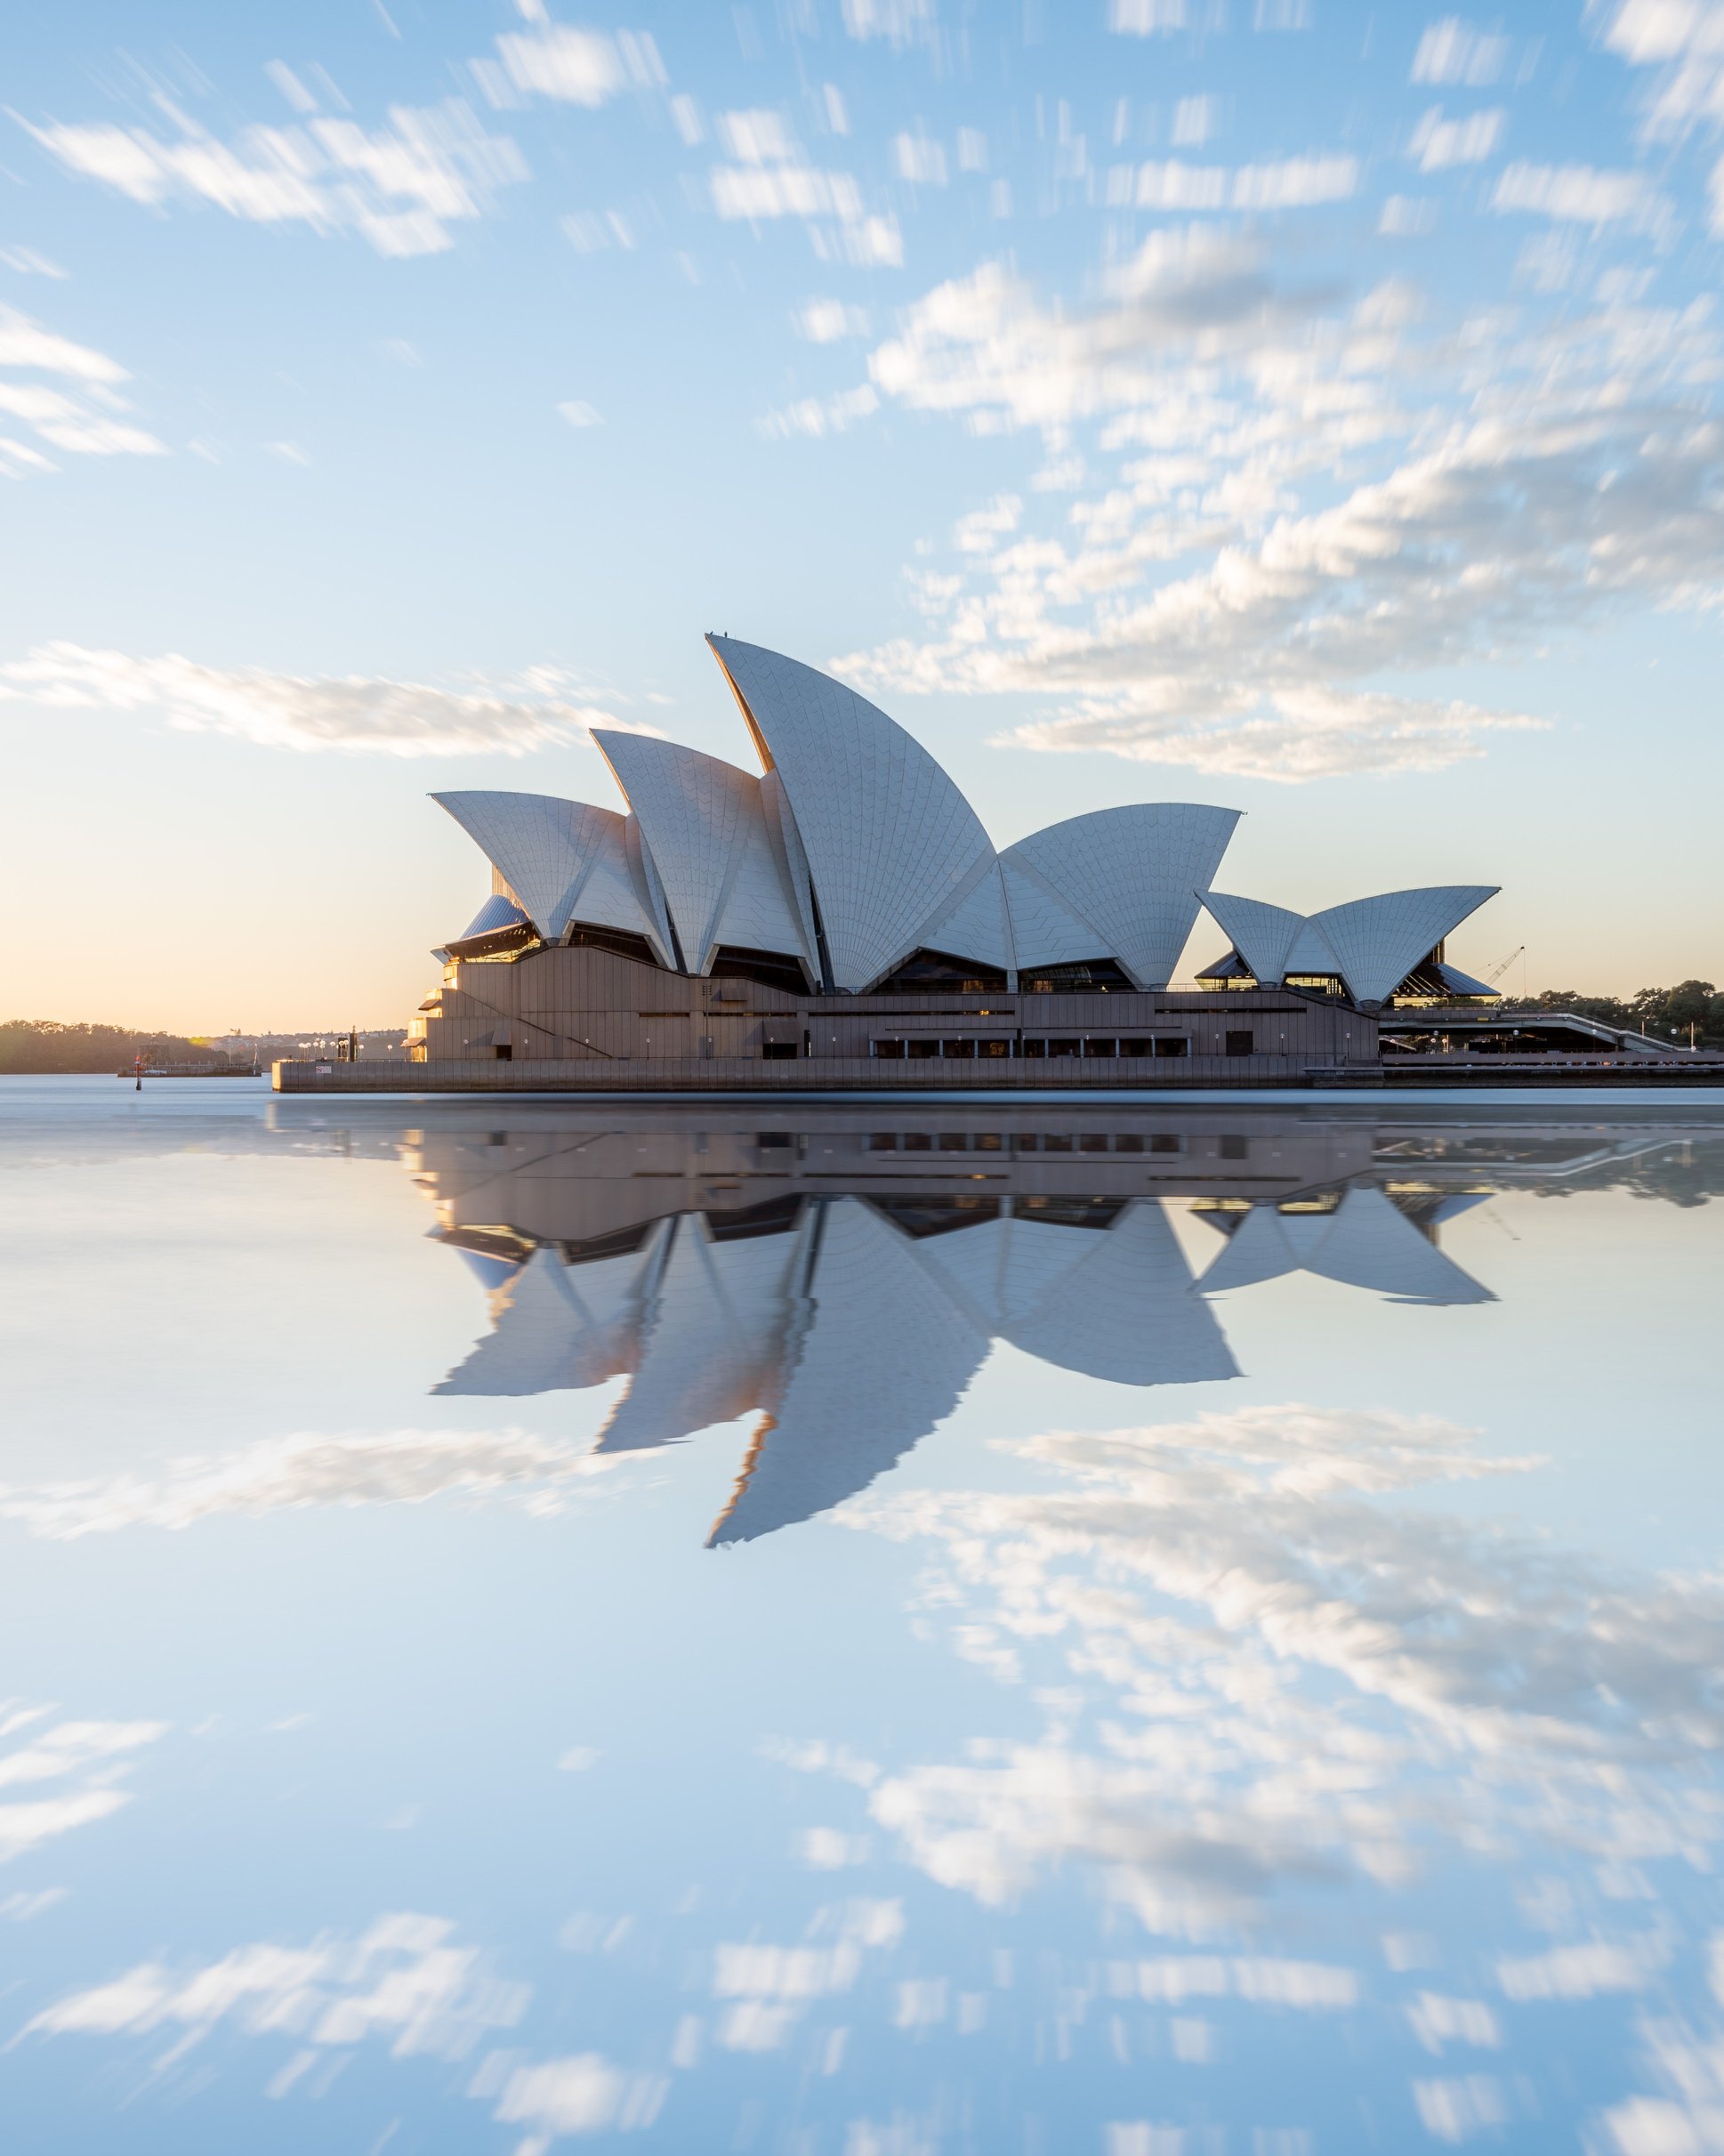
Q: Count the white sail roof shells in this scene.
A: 6